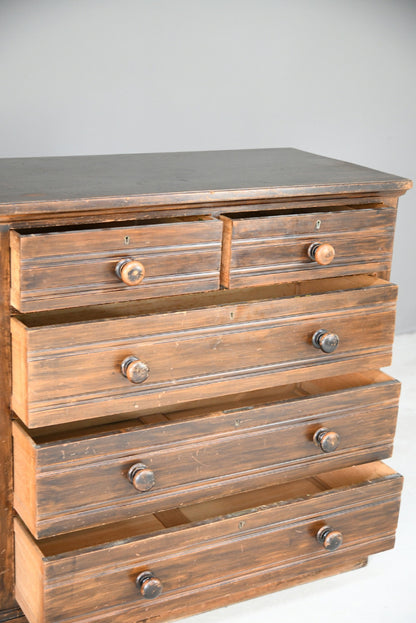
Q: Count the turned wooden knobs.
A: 8